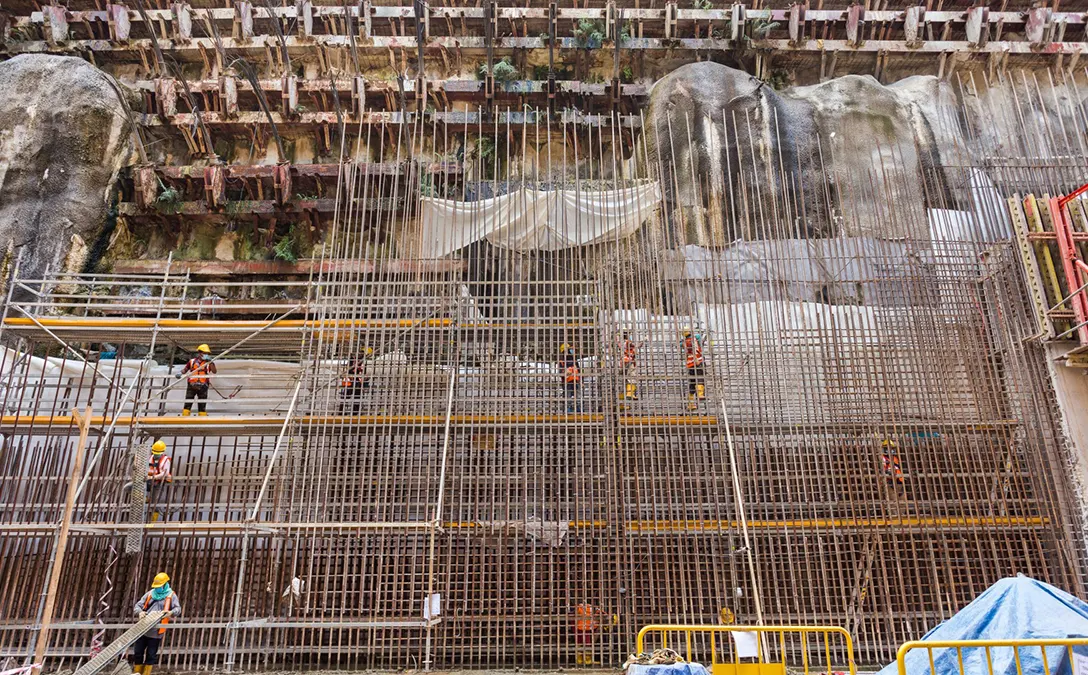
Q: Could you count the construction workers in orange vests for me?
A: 9